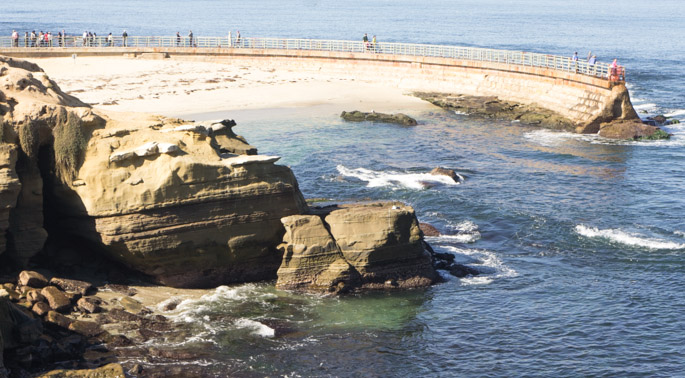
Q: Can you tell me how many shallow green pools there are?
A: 1